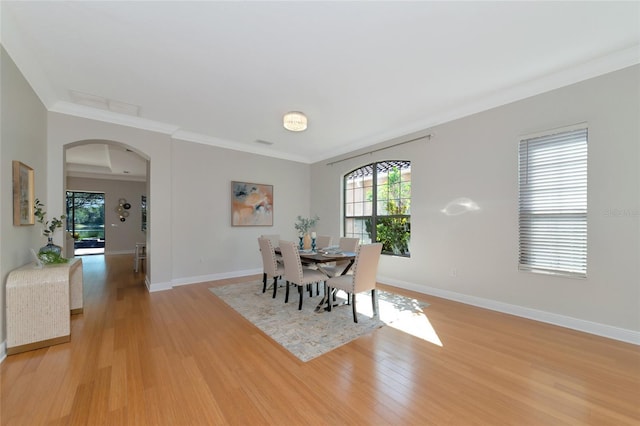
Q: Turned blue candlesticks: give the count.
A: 2